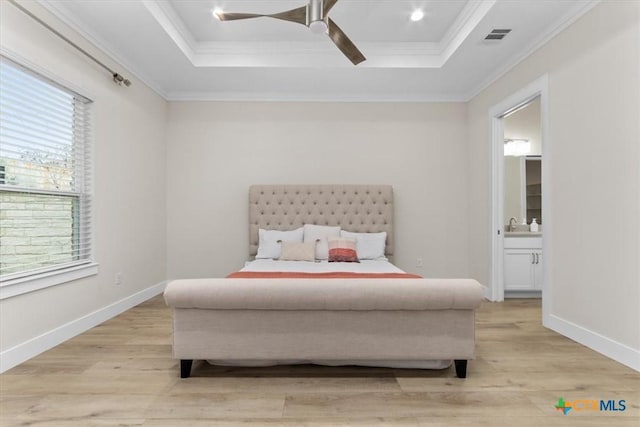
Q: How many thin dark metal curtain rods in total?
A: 1